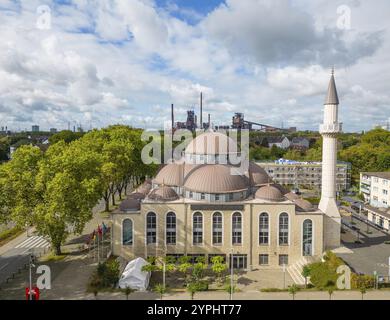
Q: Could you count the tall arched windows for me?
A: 9